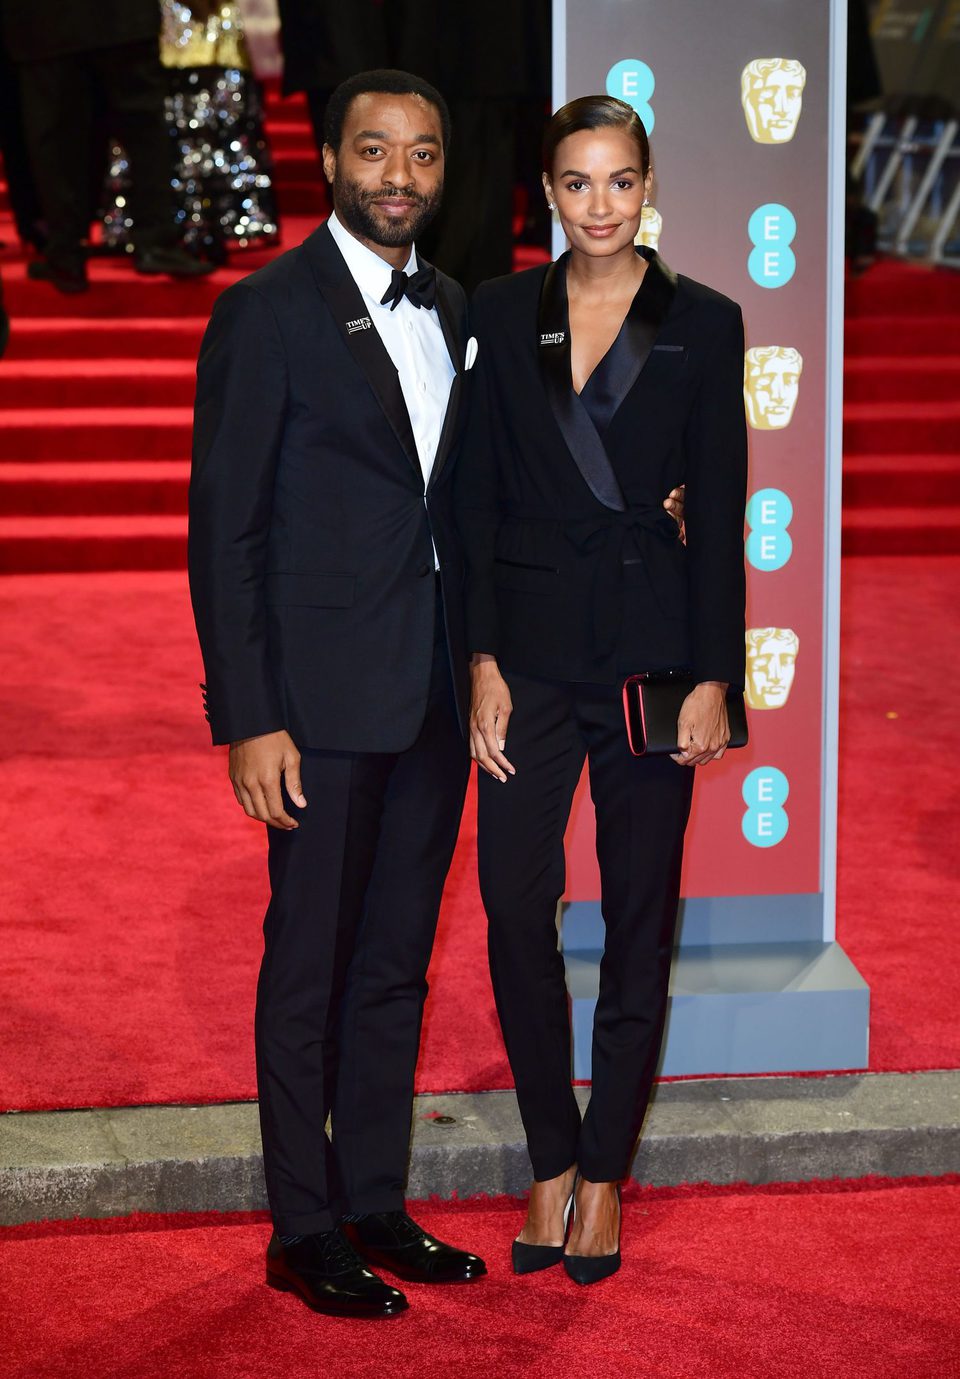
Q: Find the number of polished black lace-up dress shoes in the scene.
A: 2